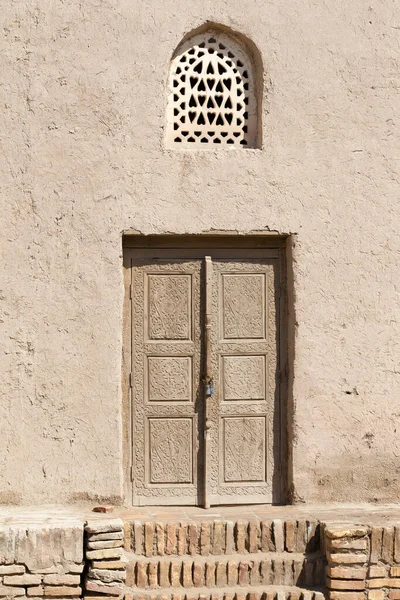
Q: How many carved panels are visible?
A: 6